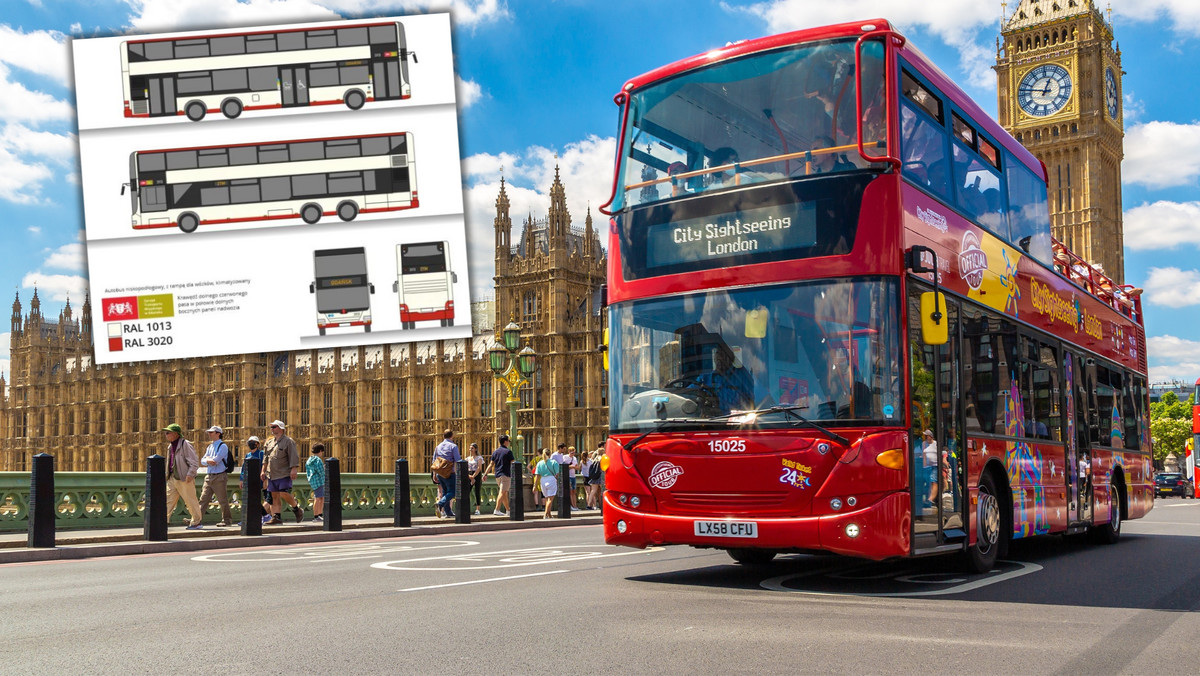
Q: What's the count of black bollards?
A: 8